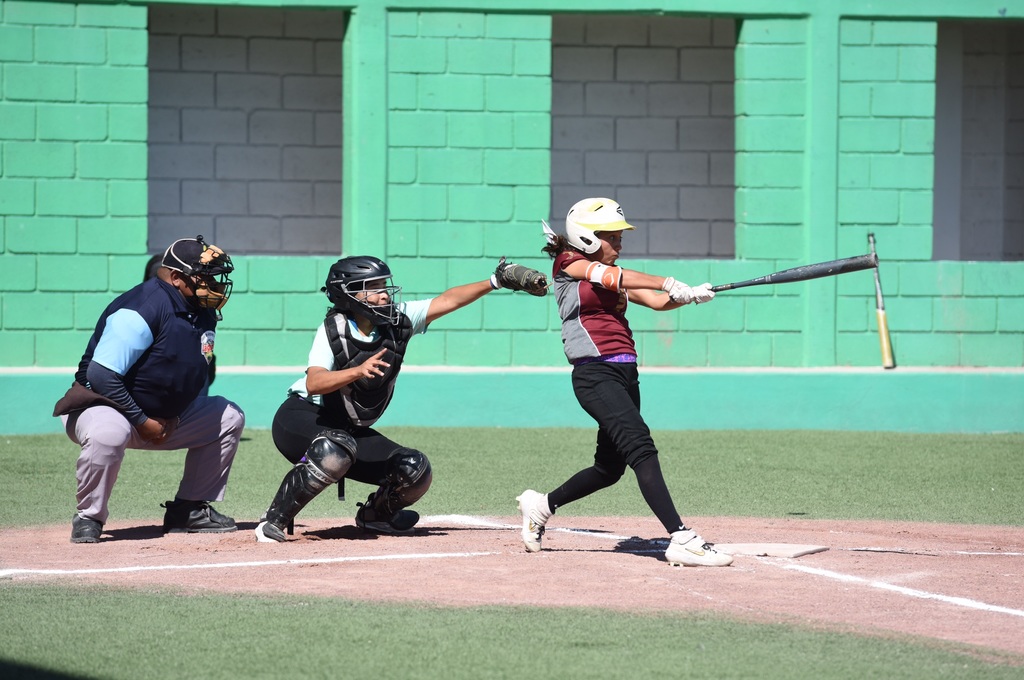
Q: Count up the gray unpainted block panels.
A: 3